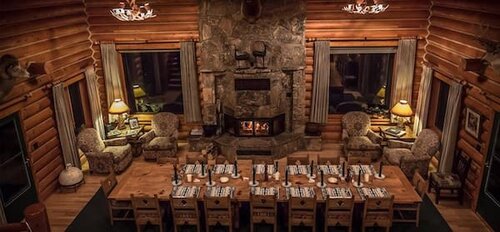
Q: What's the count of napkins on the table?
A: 12